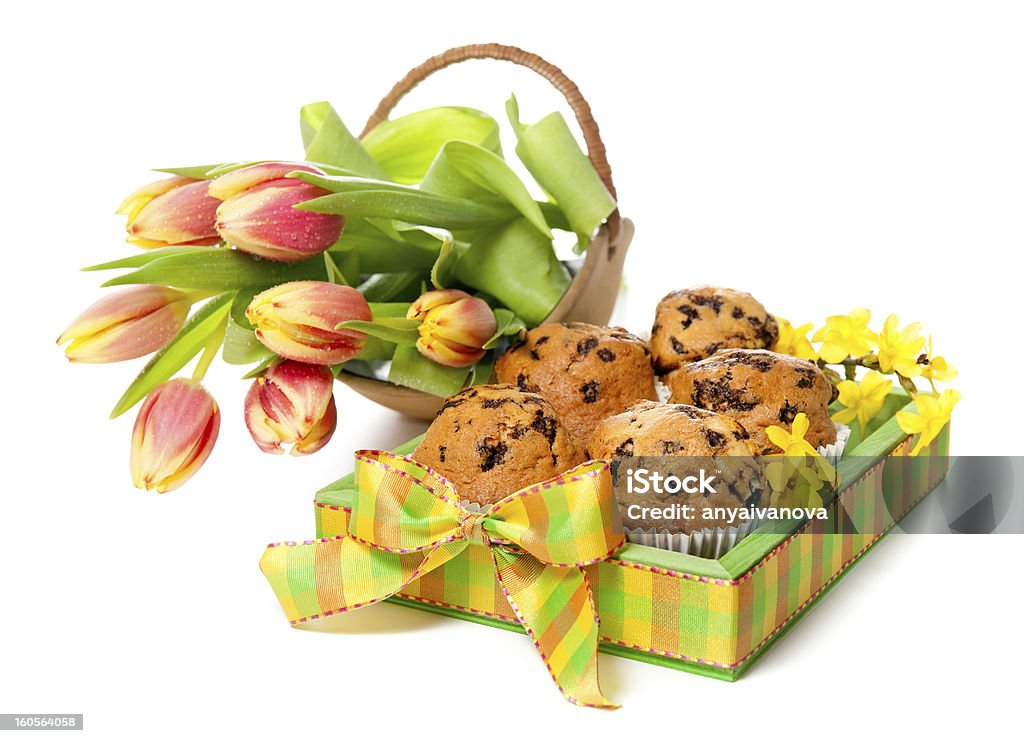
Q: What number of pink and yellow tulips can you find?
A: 7